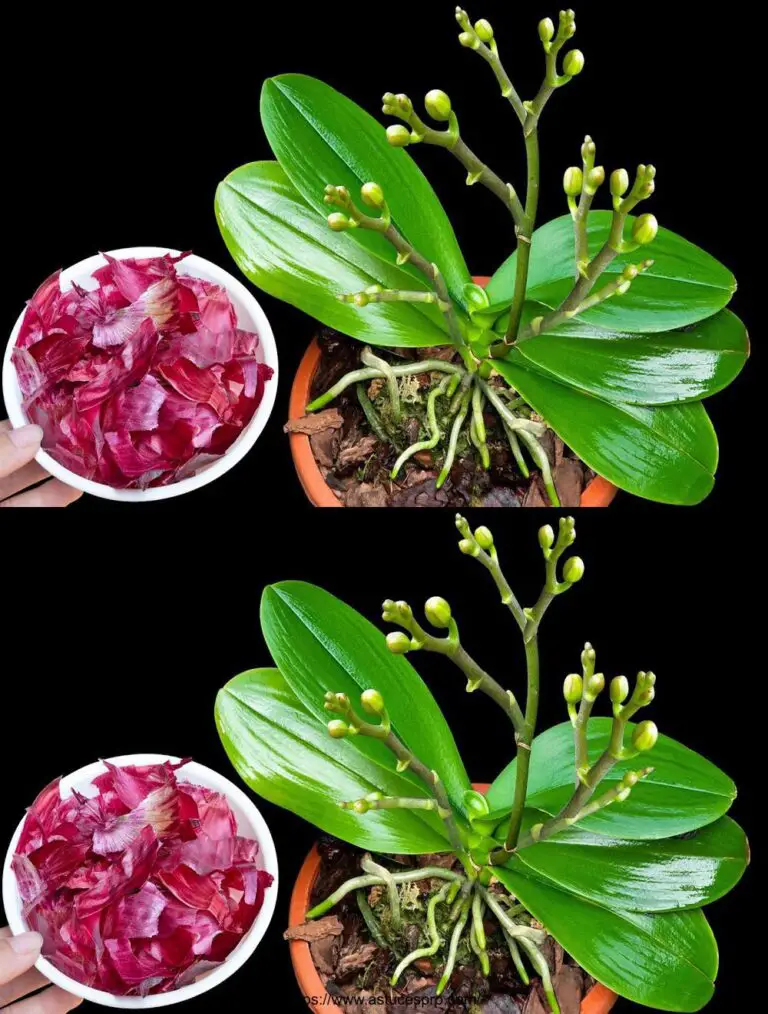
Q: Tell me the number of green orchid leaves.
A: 10